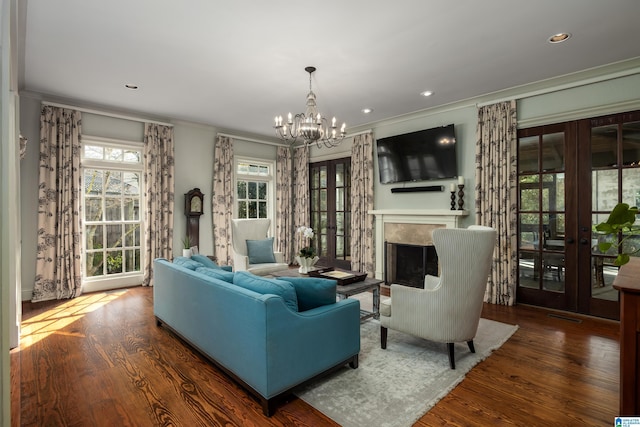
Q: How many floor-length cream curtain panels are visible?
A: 7